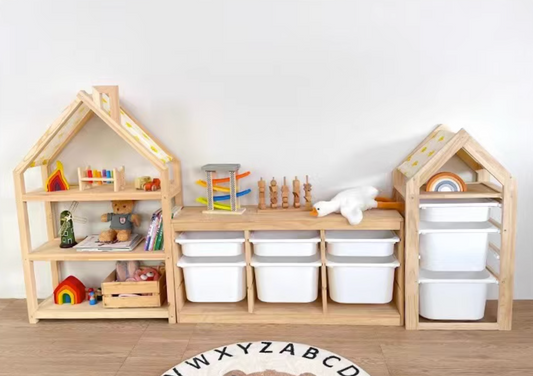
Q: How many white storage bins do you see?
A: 9